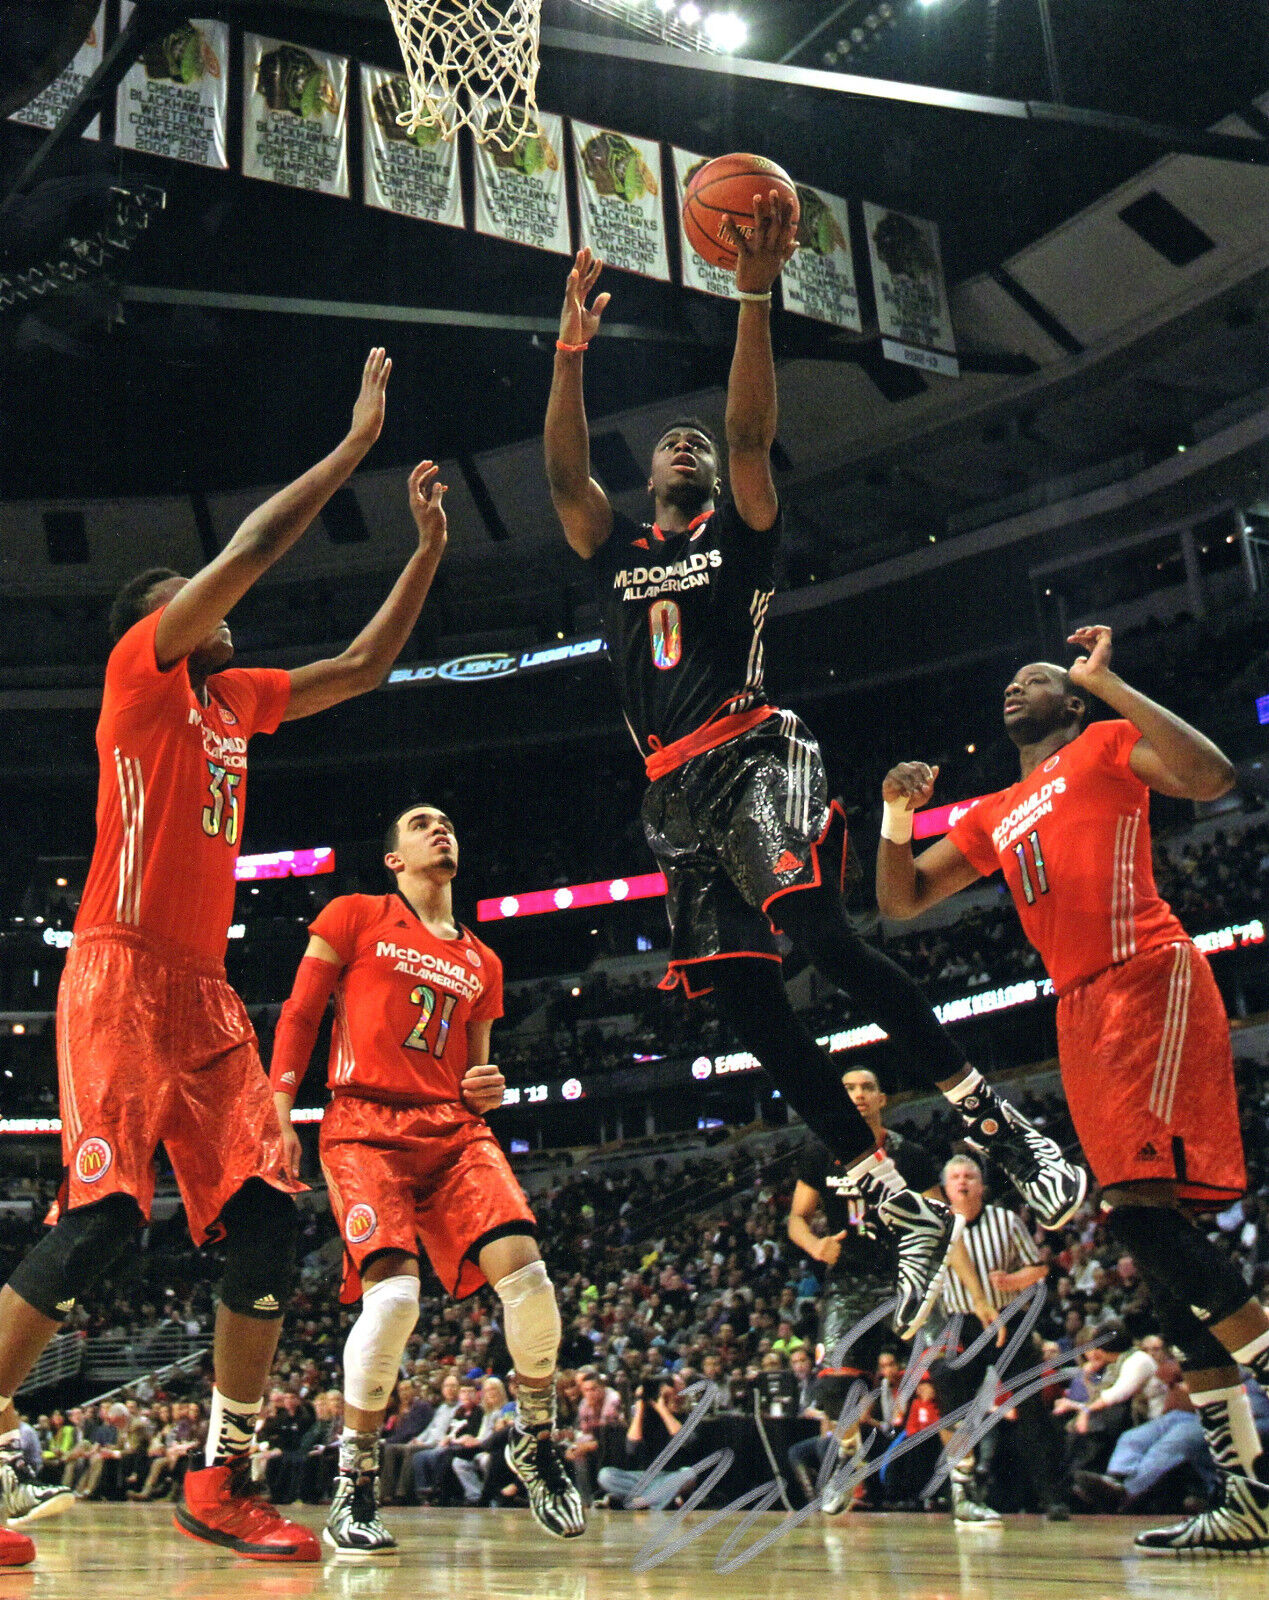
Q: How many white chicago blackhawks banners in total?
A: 9